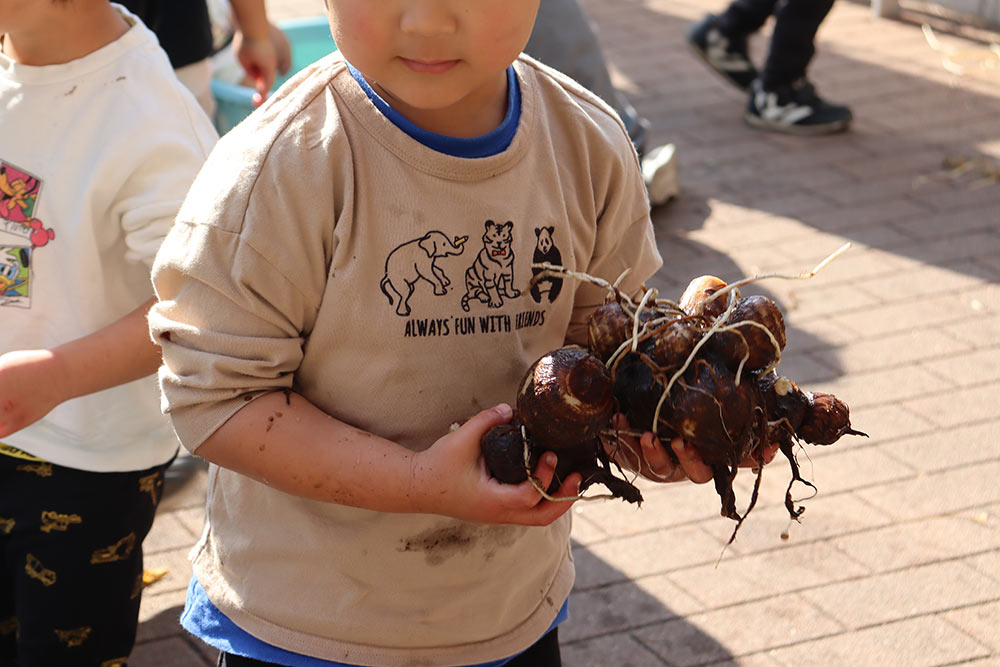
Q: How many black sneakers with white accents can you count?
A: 2